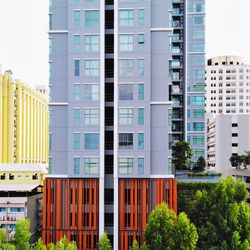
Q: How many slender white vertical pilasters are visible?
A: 2